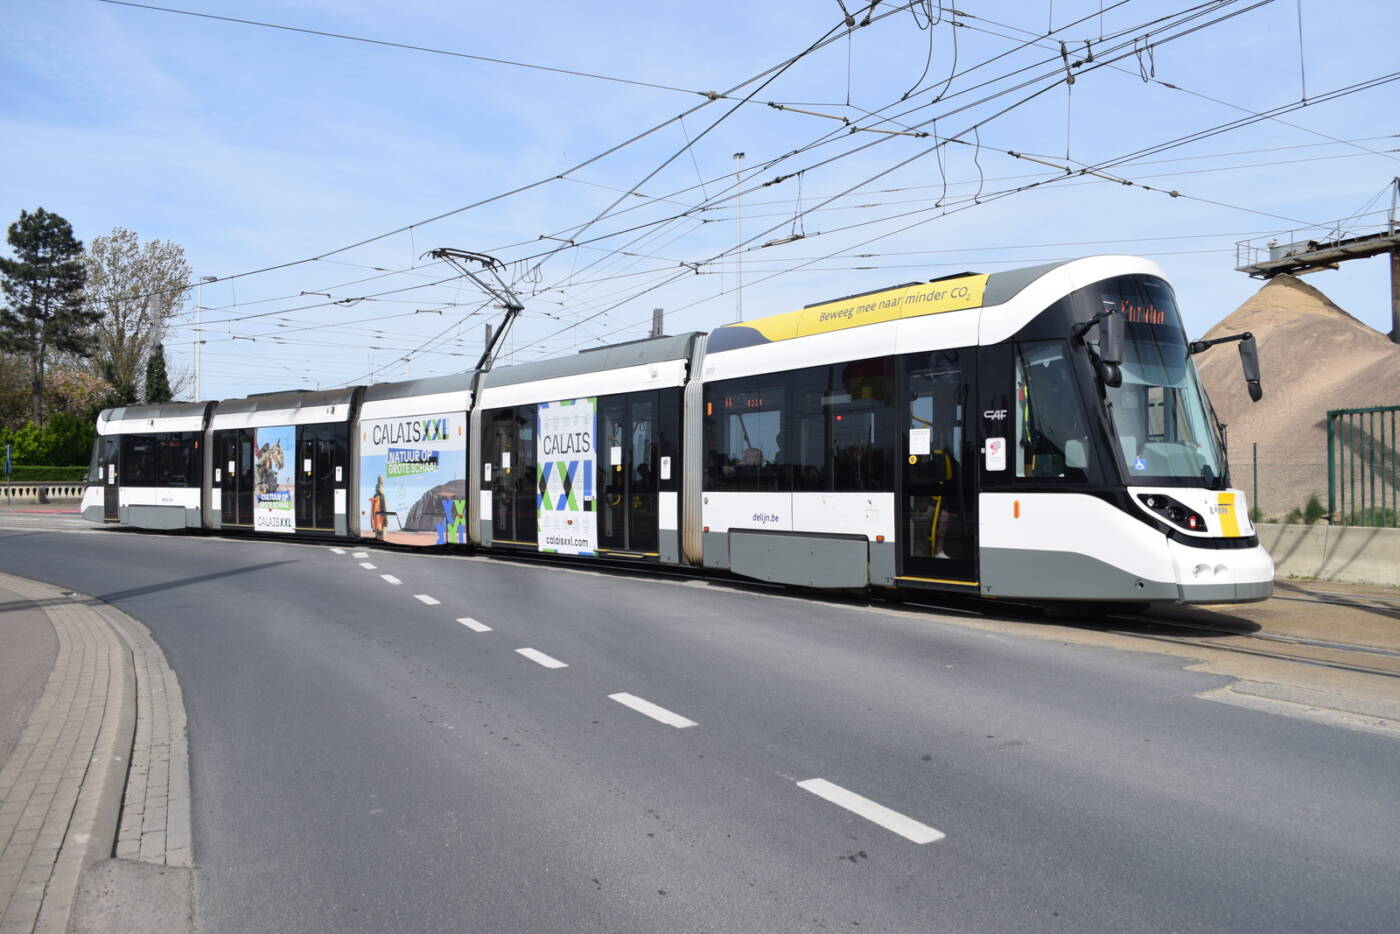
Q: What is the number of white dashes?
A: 9